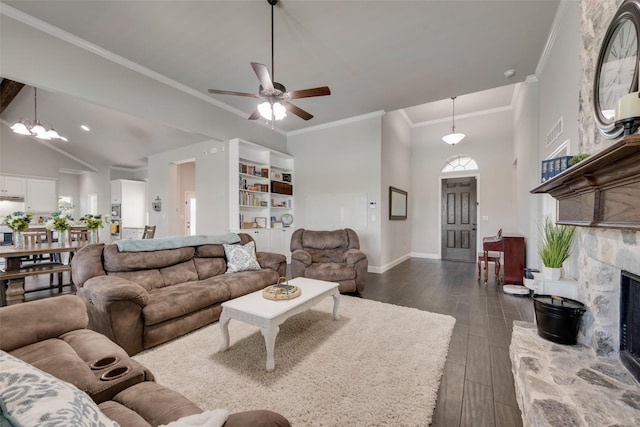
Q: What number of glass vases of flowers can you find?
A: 3